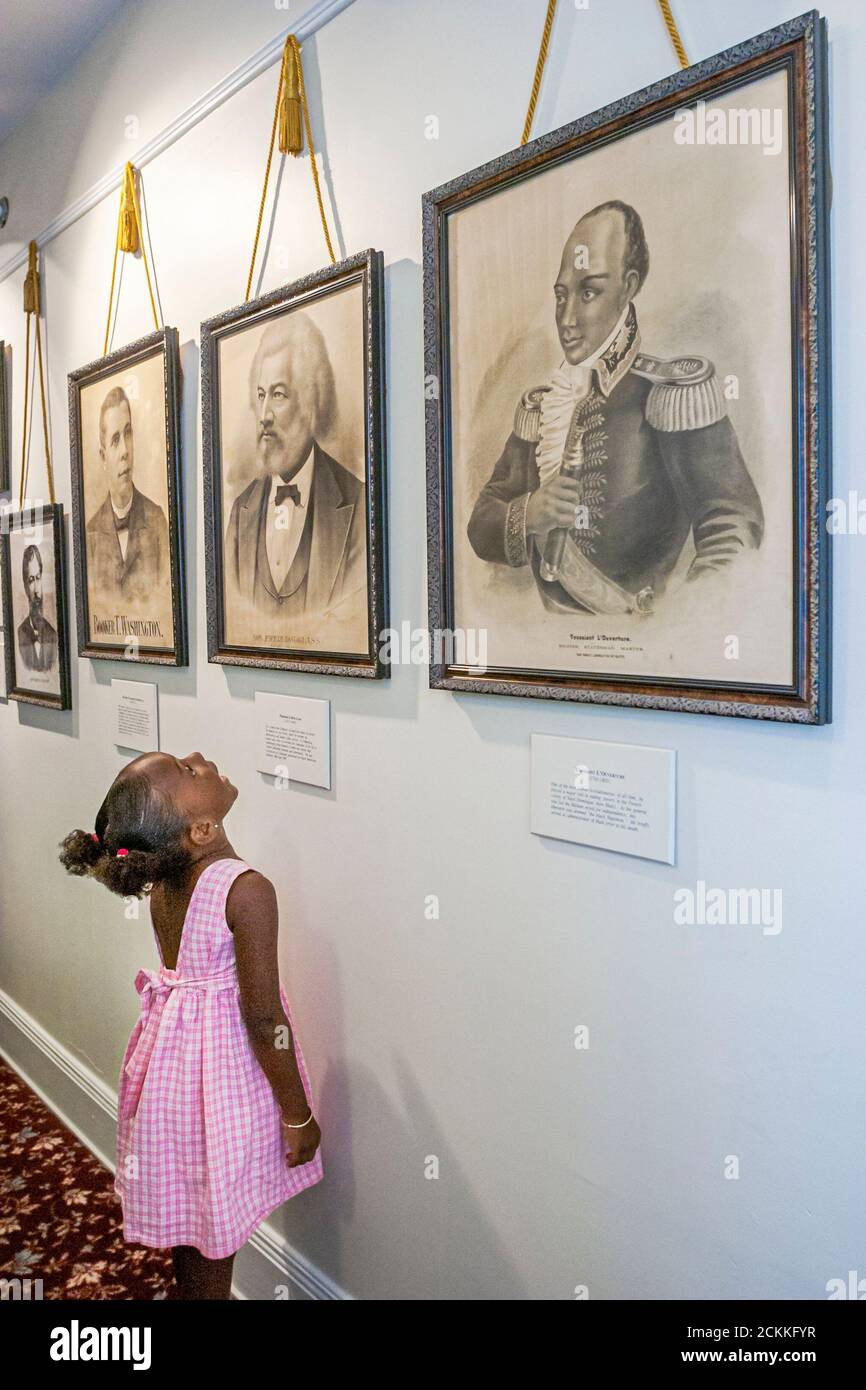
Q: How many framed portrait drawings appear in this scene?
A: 4